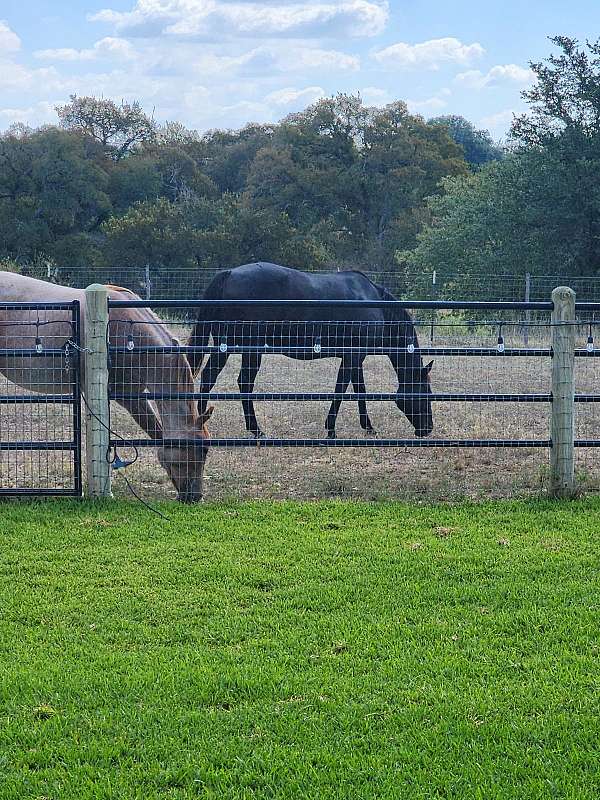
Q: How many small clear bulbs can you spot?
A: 7